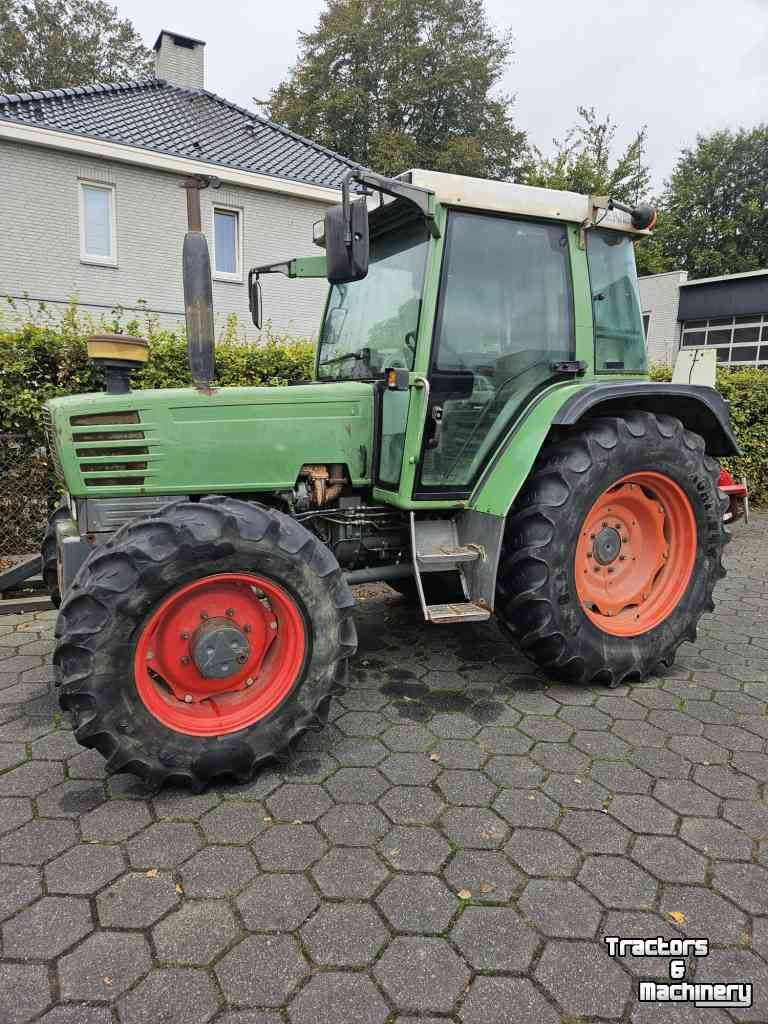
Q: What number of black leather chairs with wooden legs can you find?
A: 0